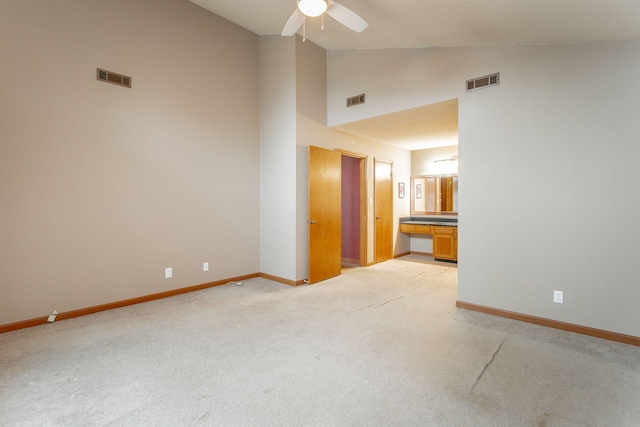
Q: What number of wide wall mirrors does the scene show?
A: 1